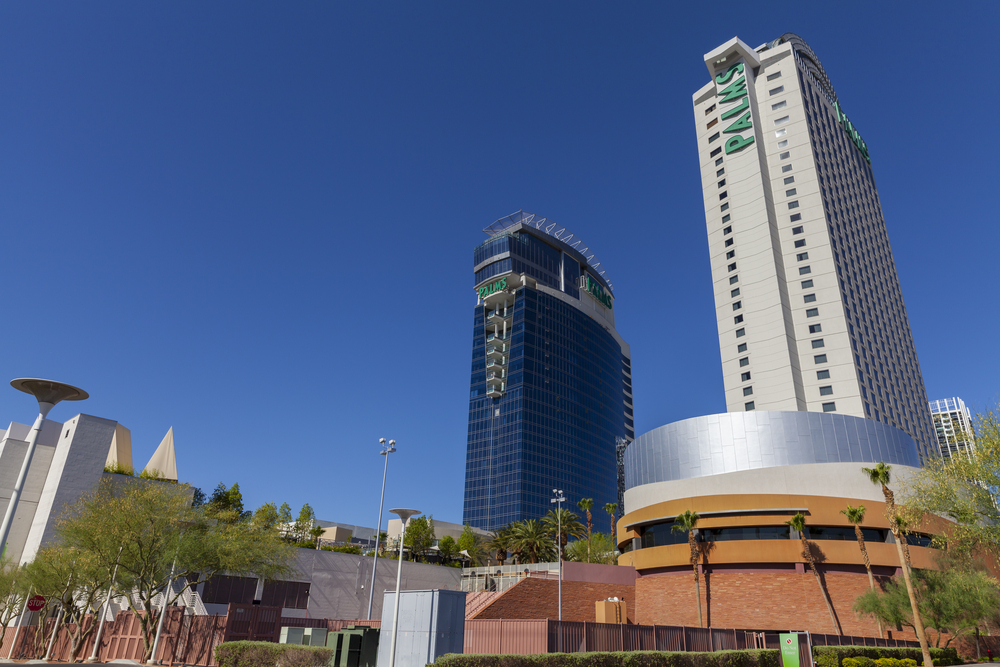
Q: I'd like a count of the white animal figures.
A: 0